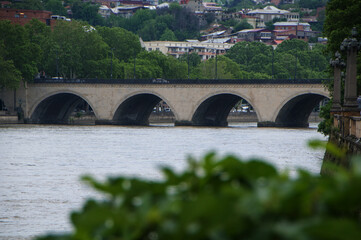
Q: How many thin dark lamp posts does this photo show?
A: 7